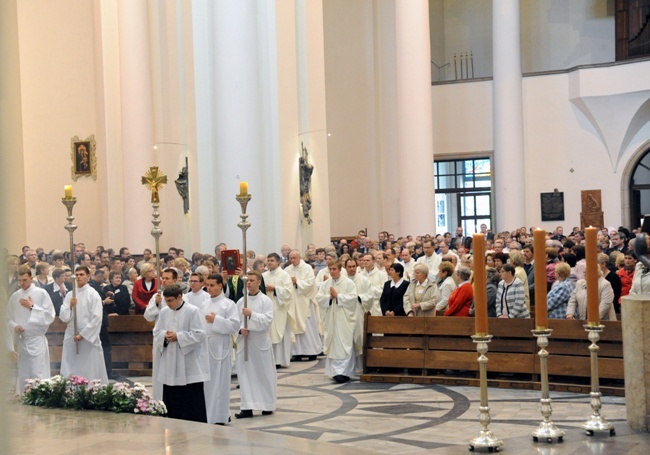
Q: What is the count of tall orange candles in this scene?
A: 3